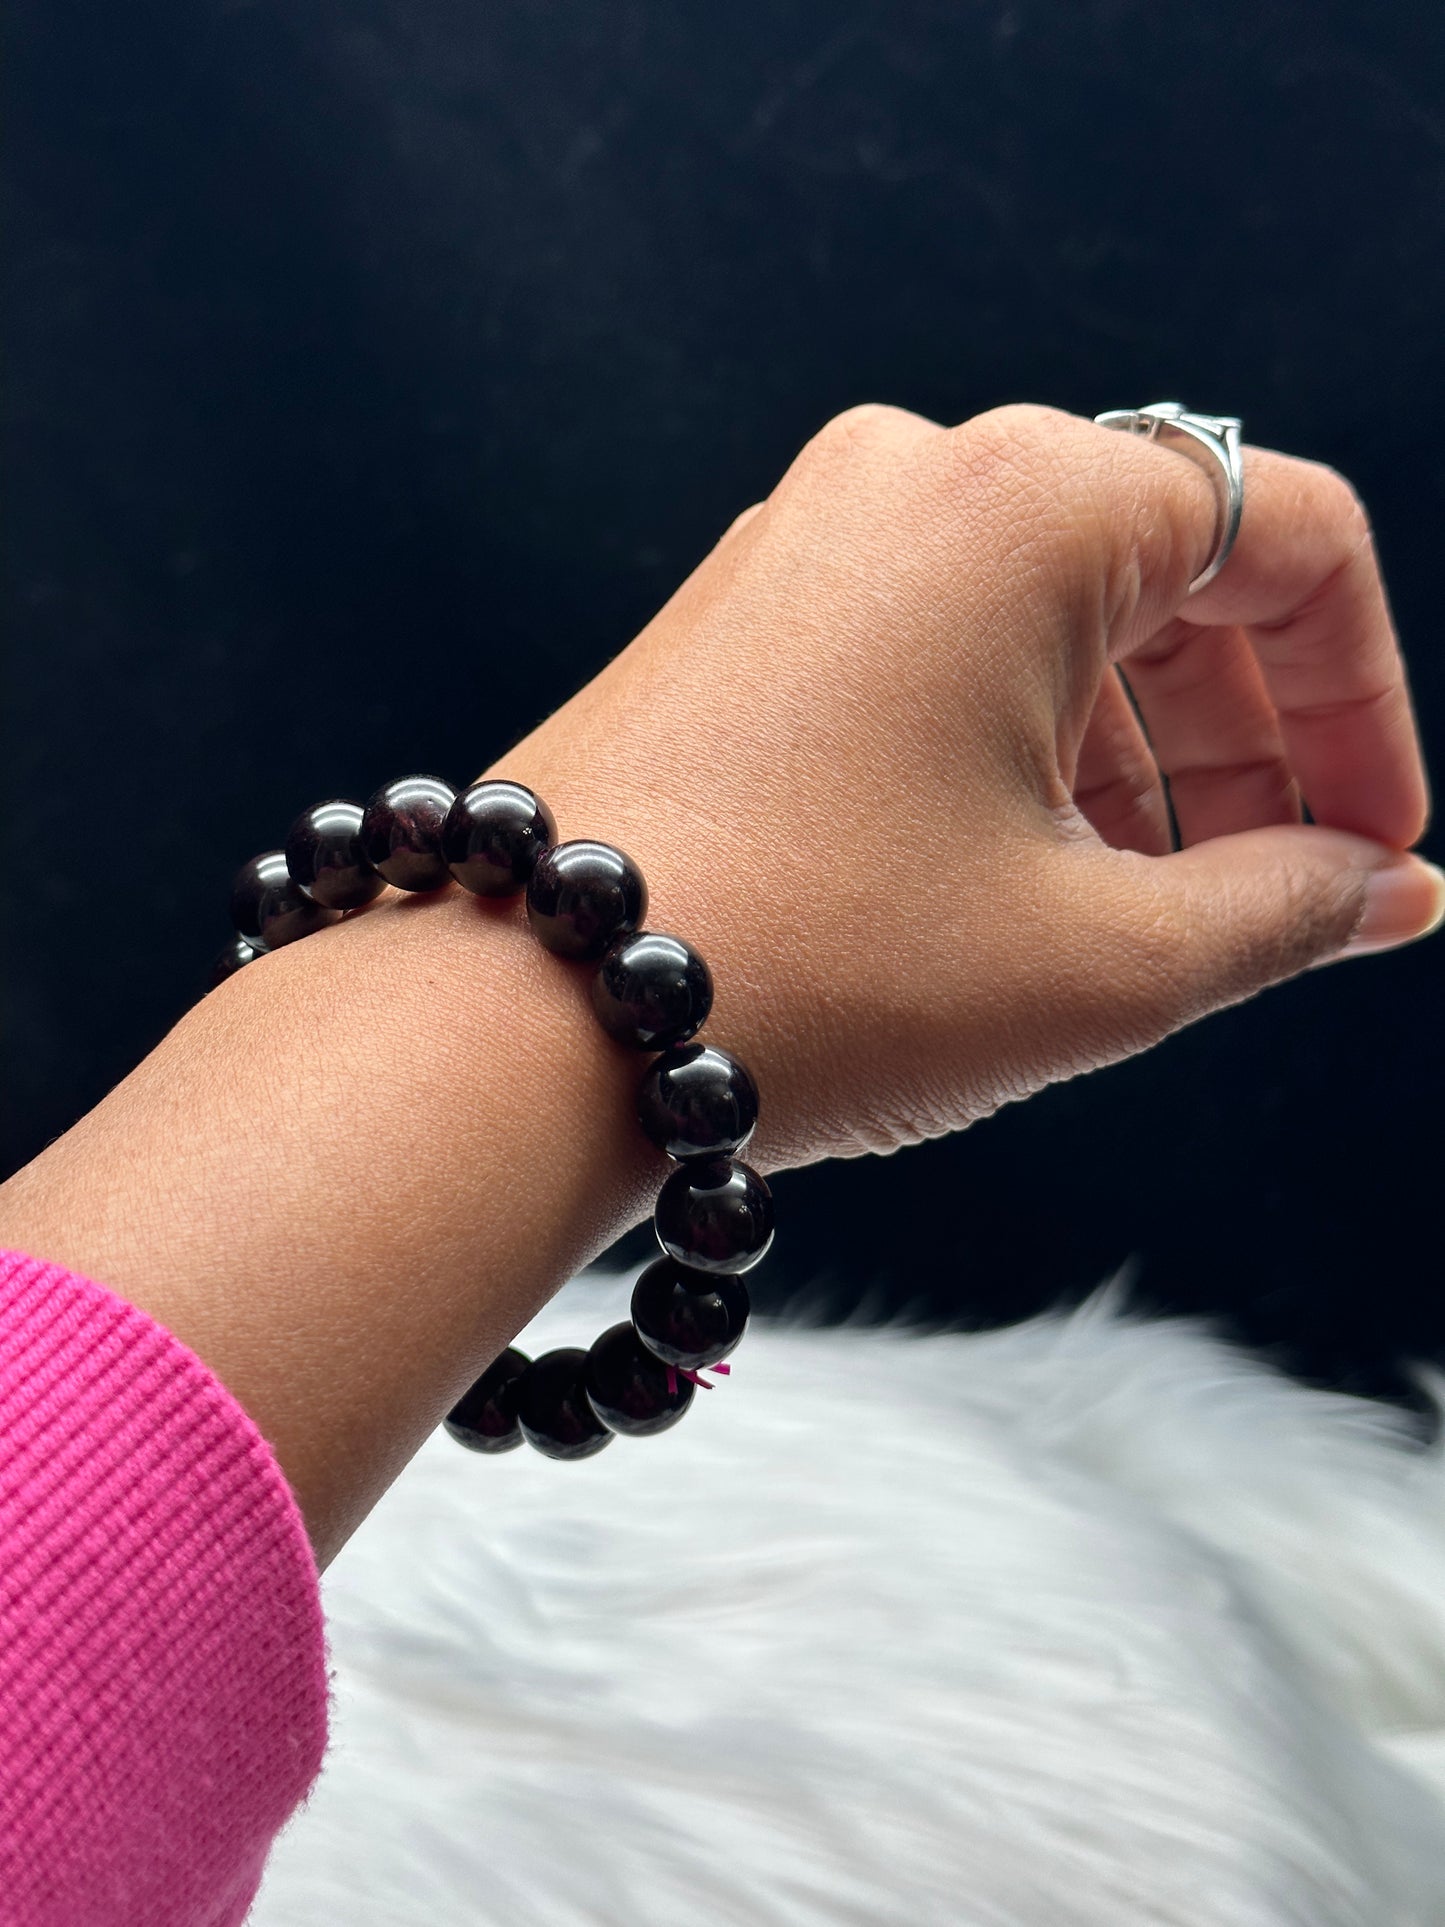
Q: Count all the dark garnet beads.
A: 13